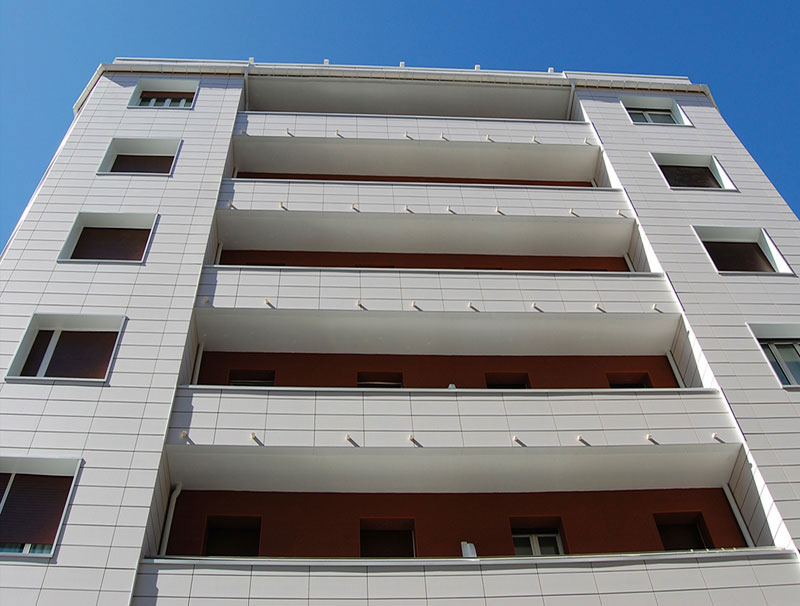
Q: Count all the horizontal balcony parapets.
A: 5